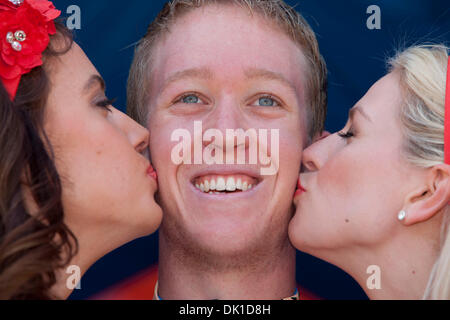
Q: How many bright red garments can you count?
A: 2